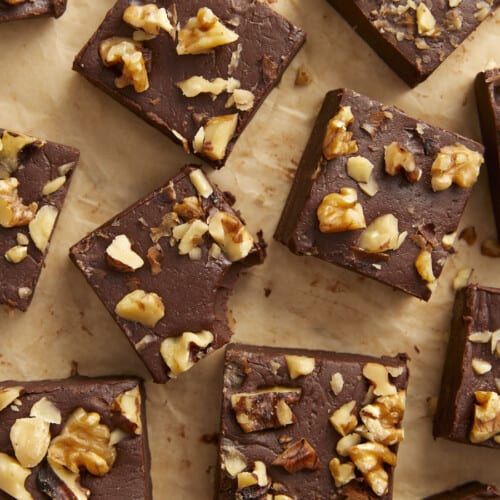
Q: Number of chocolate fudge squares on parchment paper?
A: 11